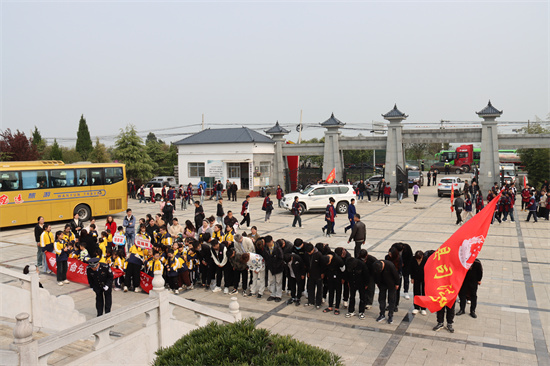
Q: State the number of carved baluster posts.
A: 4